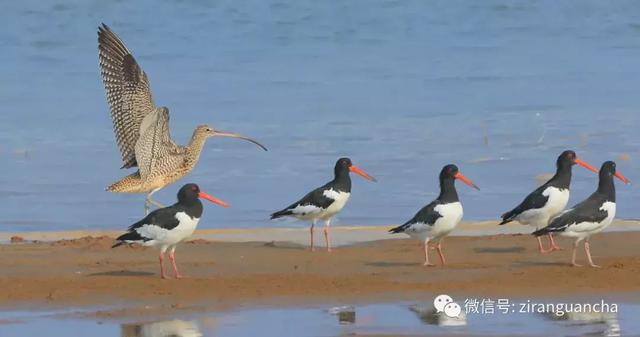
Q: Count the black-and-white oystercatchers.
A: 5